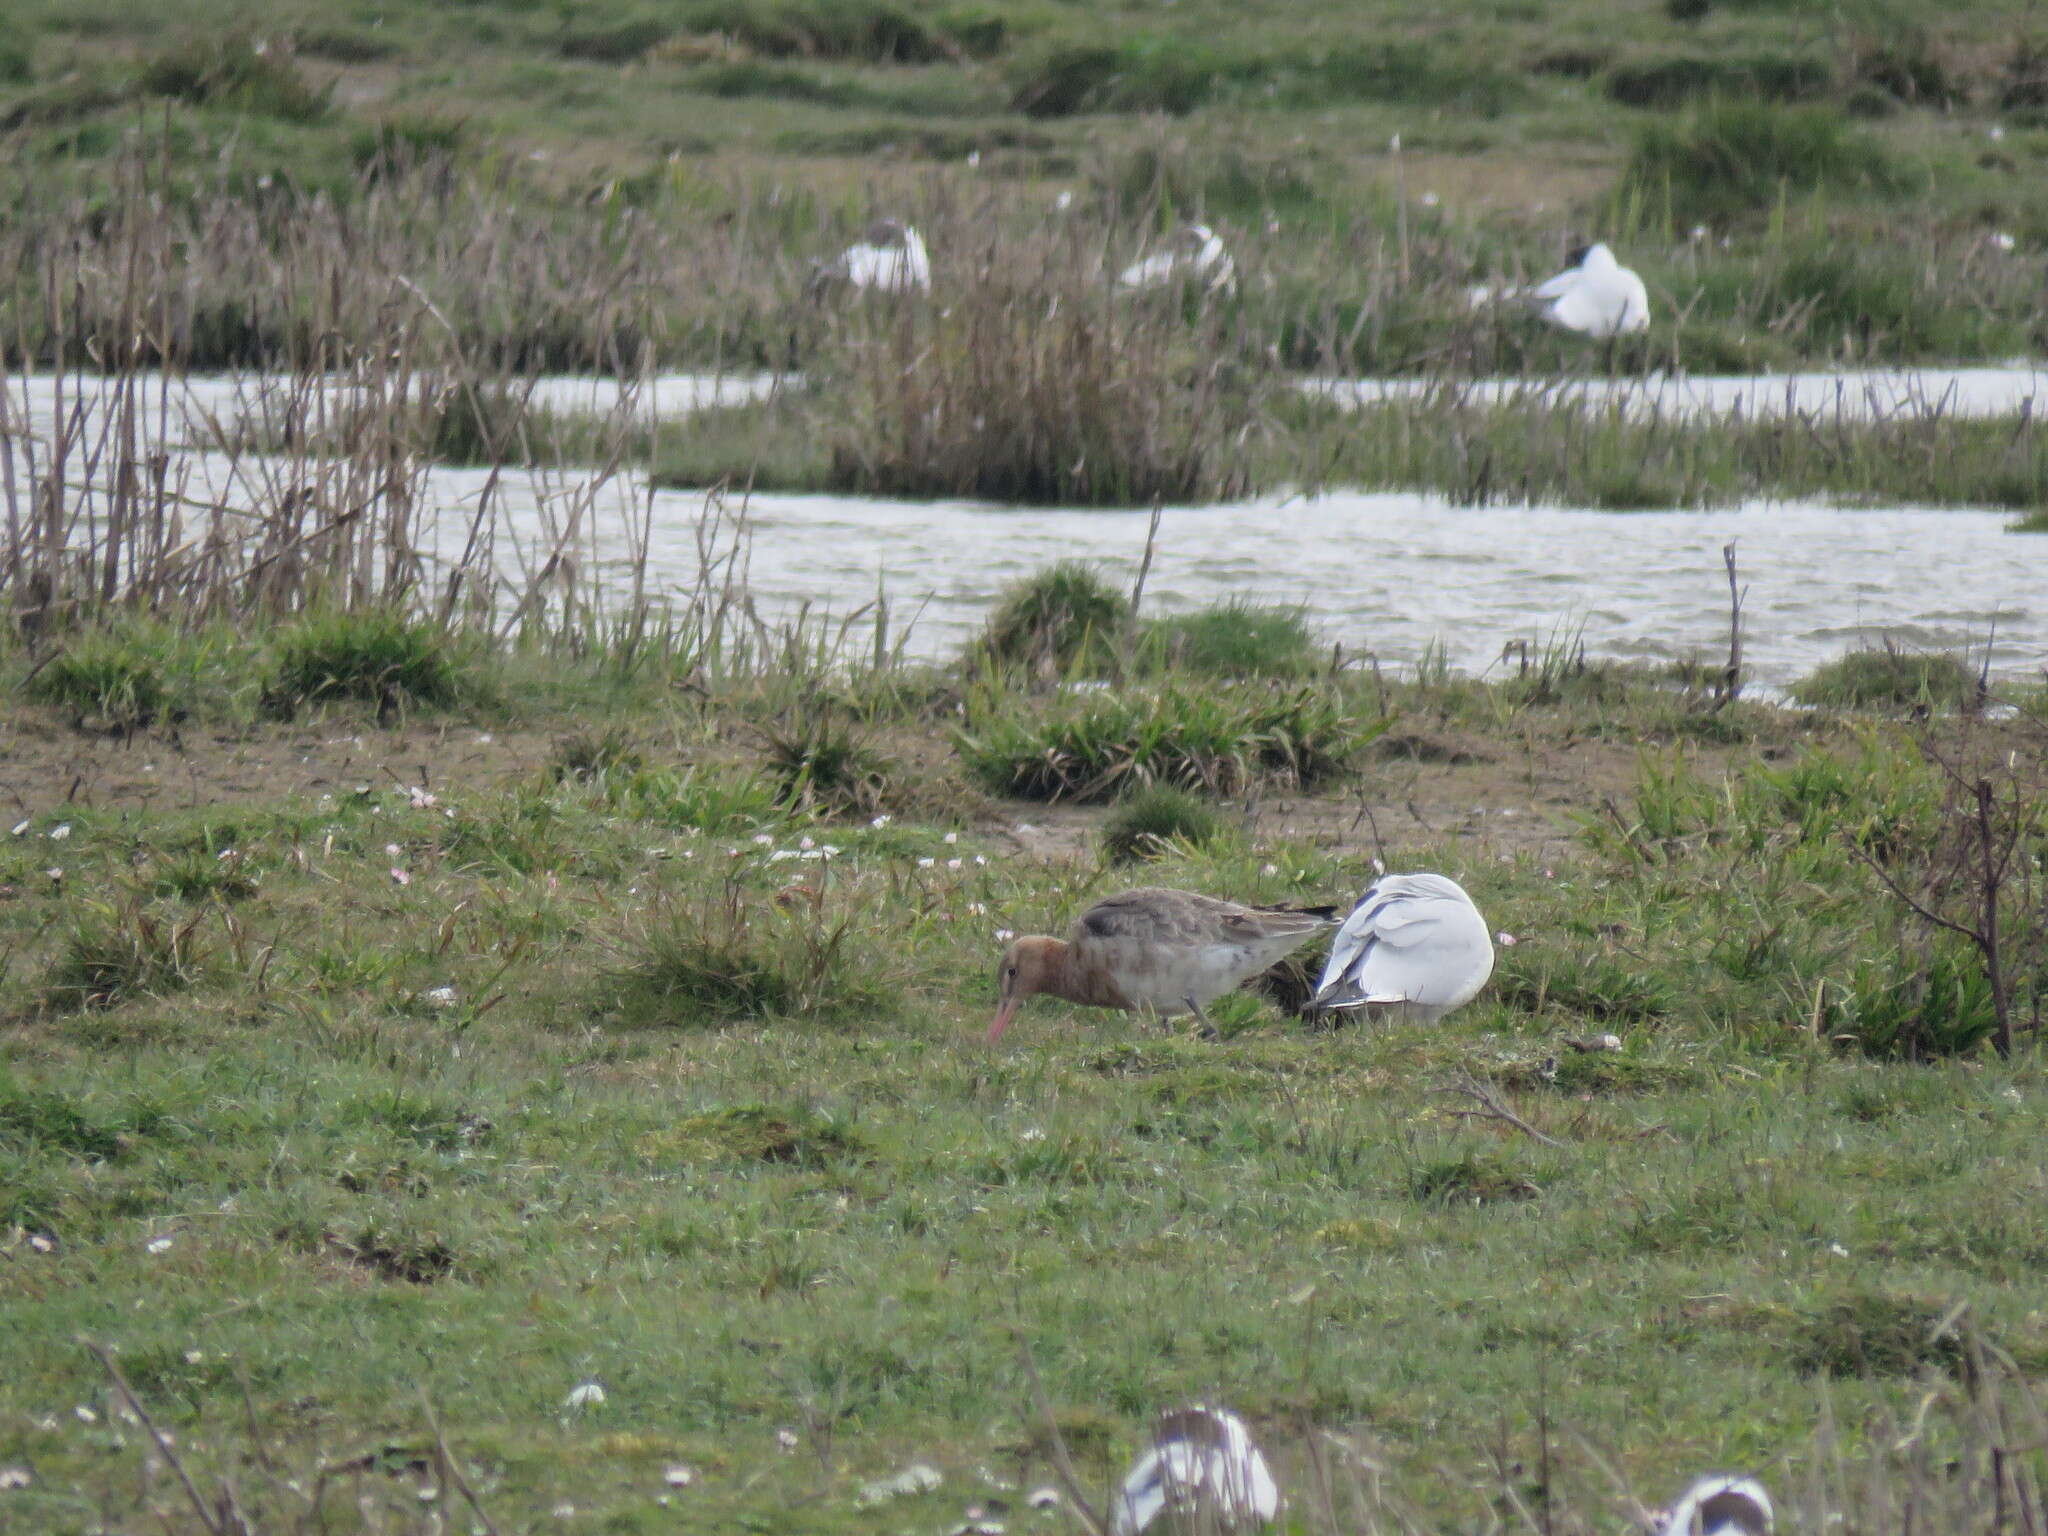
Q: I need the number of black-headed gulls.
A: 6